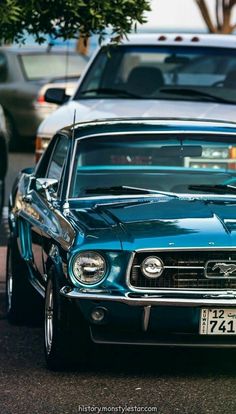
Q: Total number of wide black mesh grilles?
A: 1